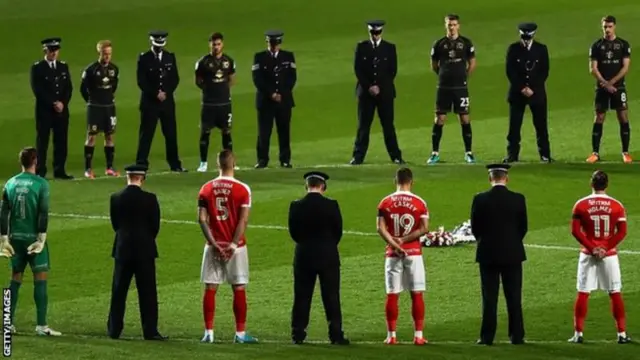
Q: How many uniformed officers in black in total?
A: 8